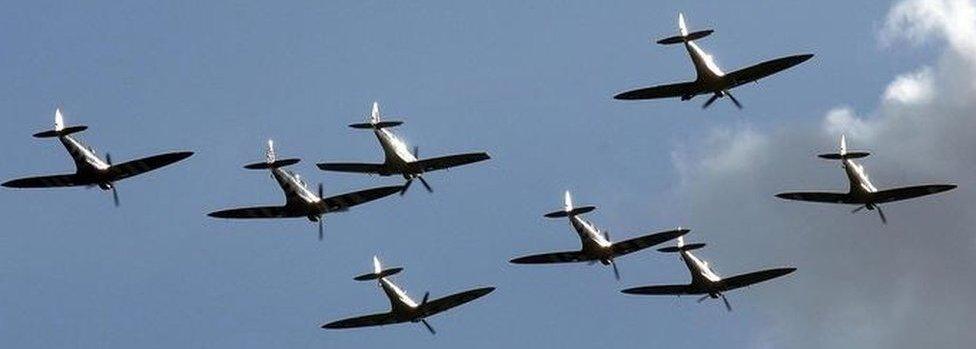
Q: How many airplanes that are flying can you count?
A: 8